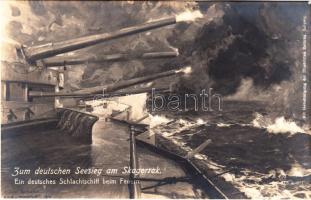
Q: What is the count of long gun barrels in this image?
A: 4